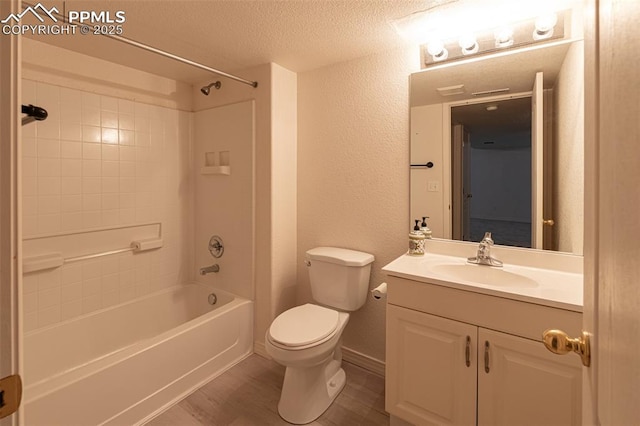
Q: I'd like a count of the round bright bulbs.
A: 4